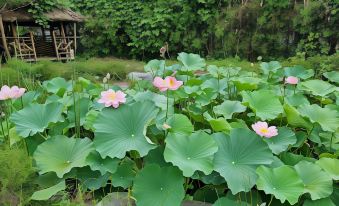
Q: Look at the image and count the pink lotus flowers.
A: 5